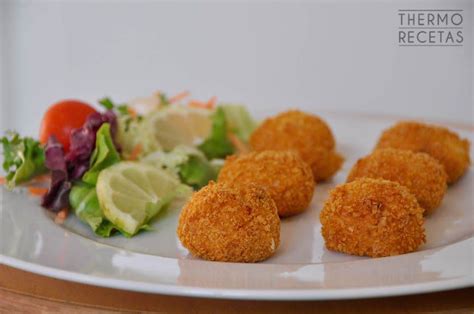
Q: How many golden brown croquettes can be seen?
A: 6